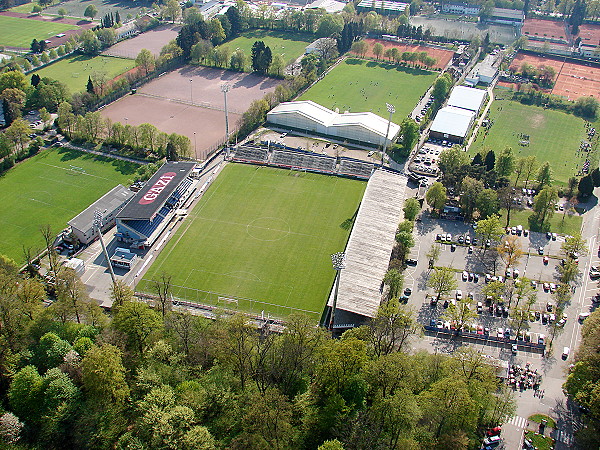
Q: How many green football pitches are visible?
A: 7